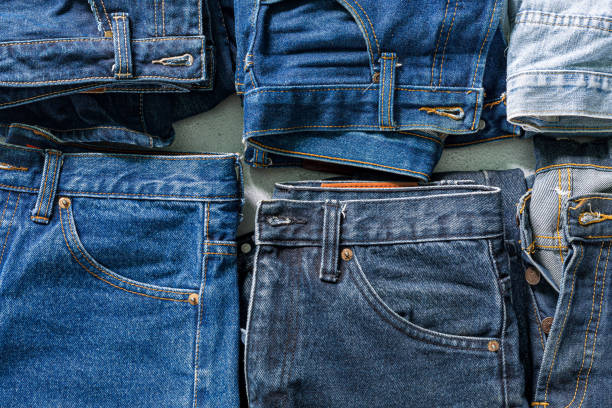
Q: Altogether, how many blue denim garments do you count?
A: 6